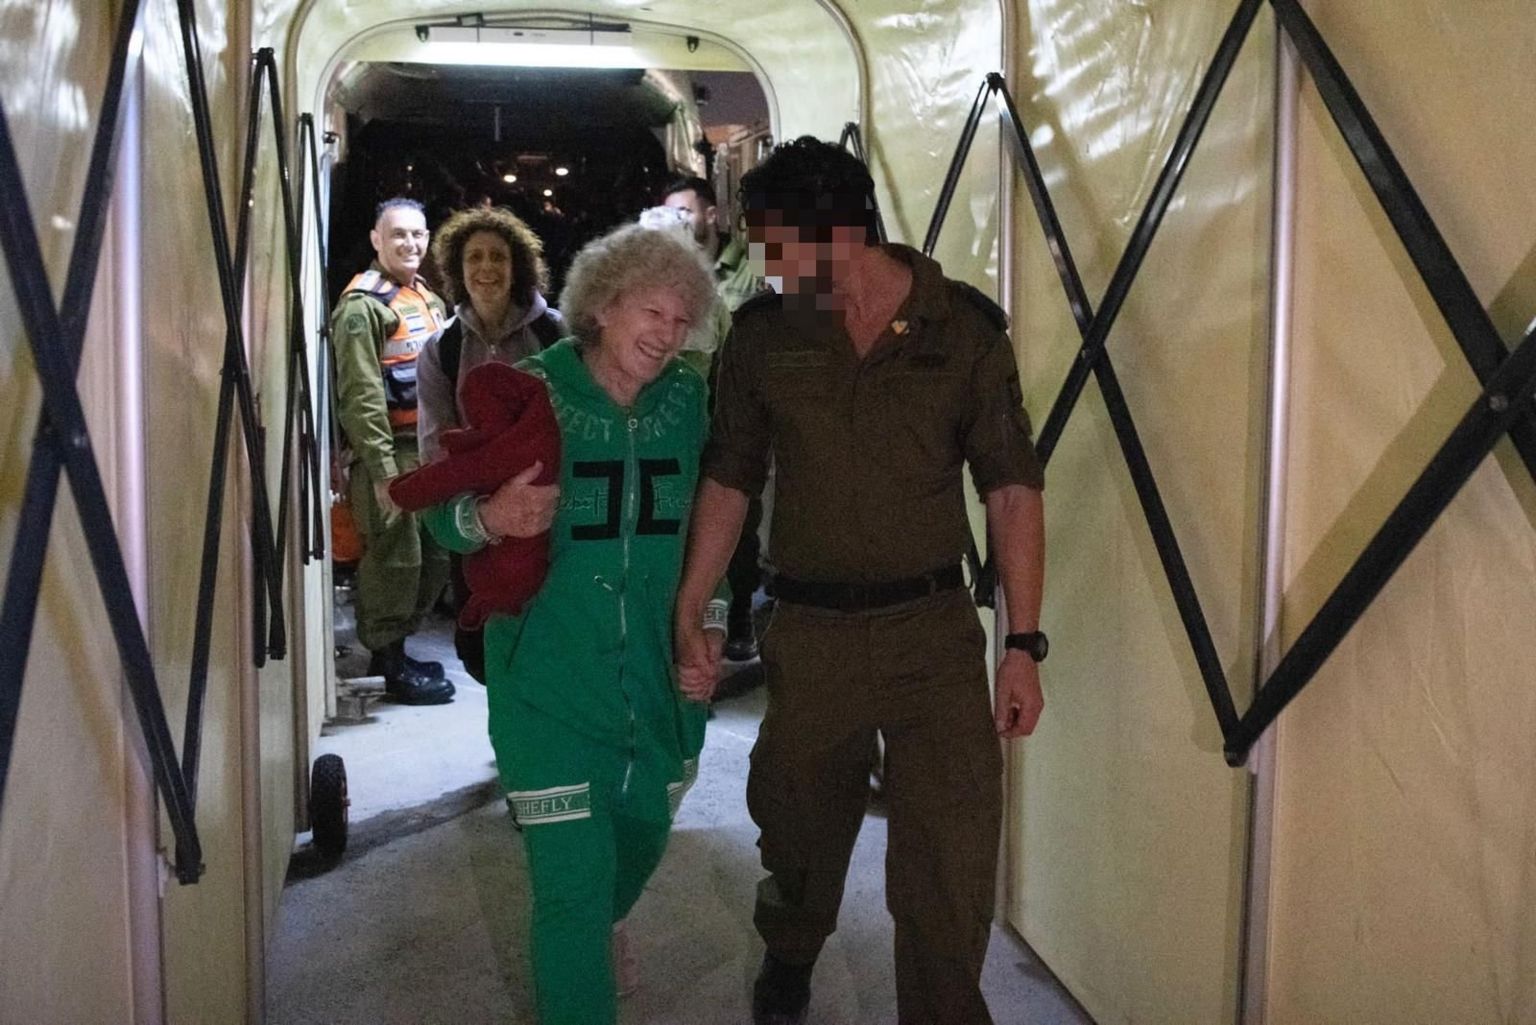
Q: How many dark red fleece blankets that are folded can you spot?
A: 1